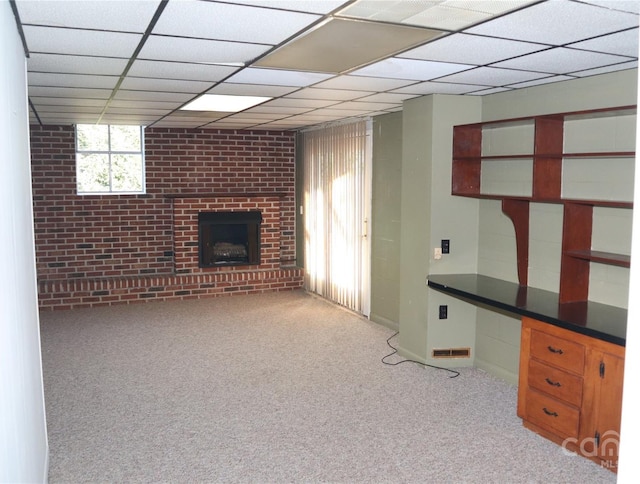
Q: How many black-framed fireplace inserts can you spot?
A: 1